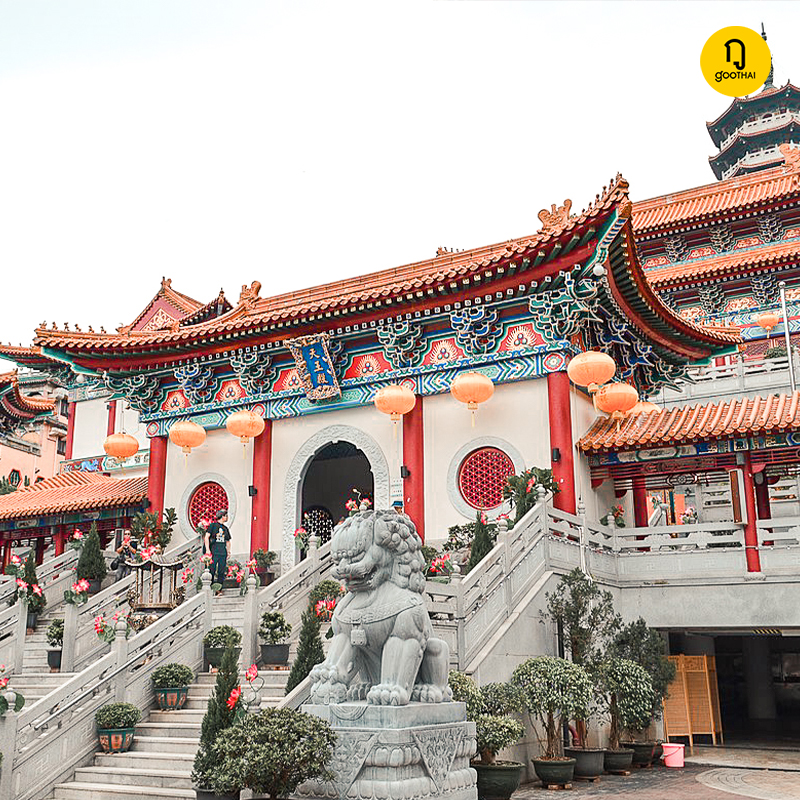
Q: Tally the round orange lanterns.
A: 9